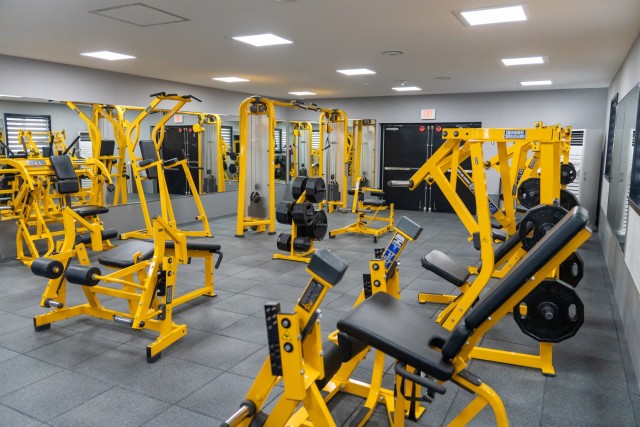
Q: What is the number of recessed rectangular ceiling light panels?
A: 9